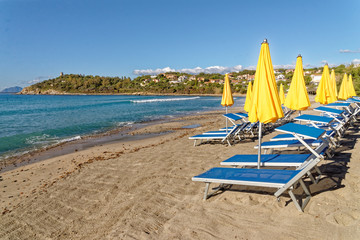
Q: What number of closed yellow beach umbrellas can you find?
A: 9